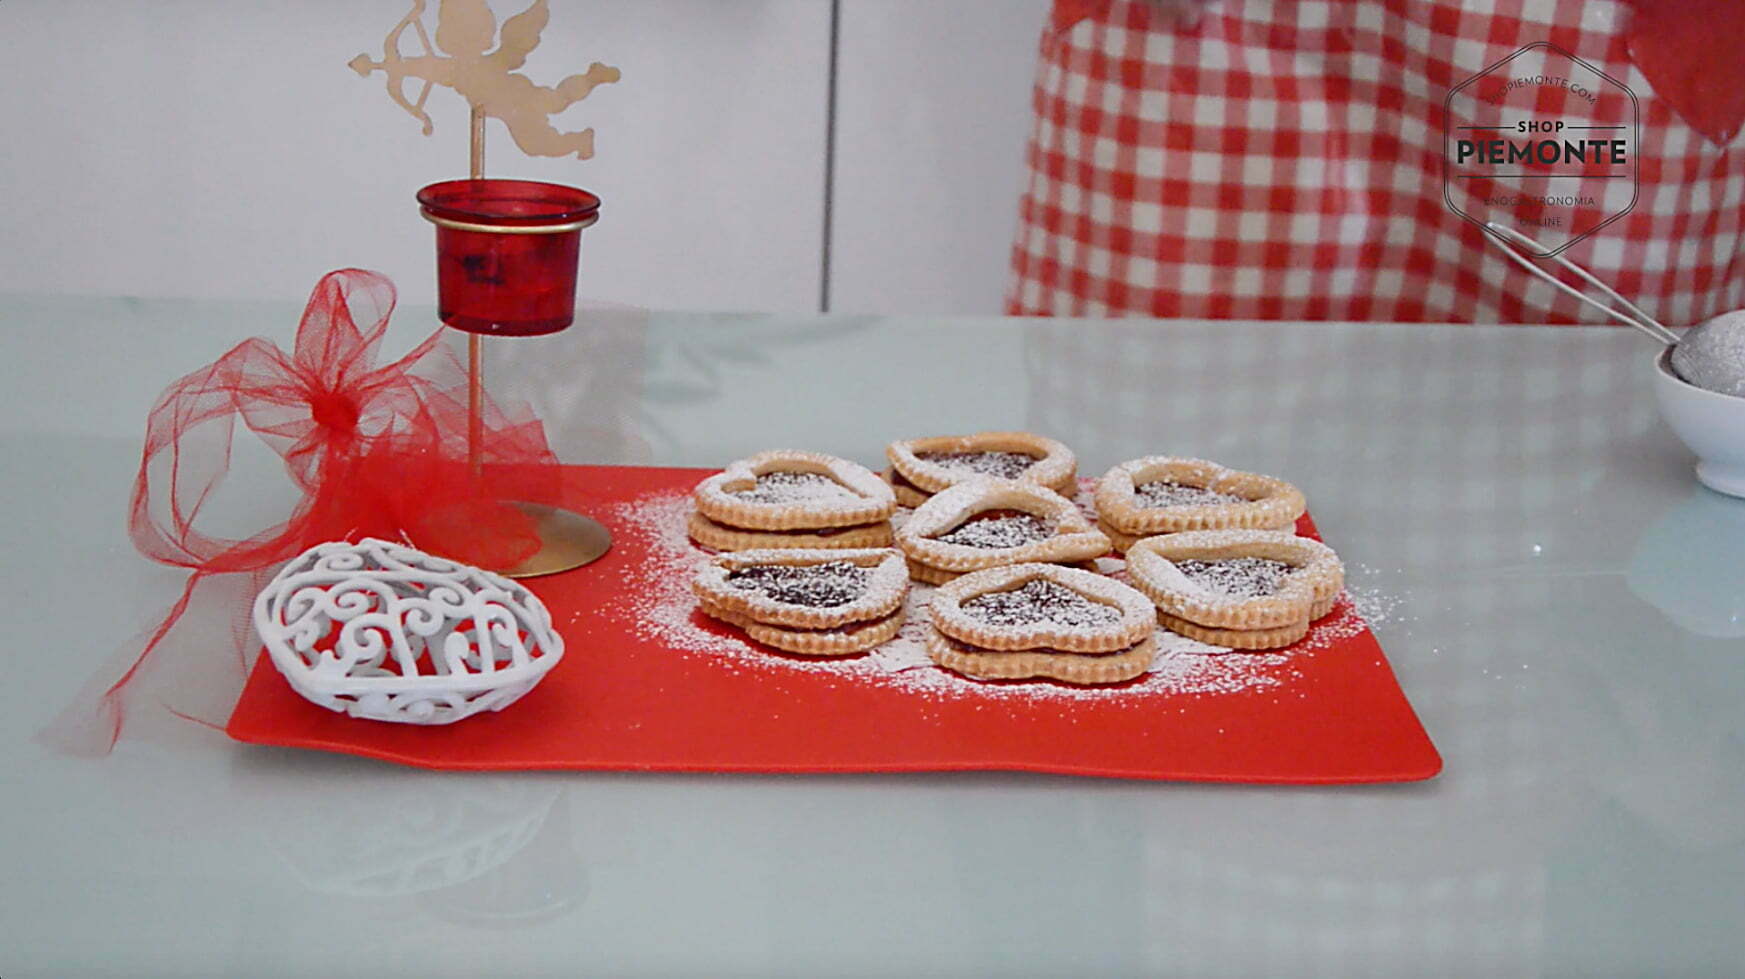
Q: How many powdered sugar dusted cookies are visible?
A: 7